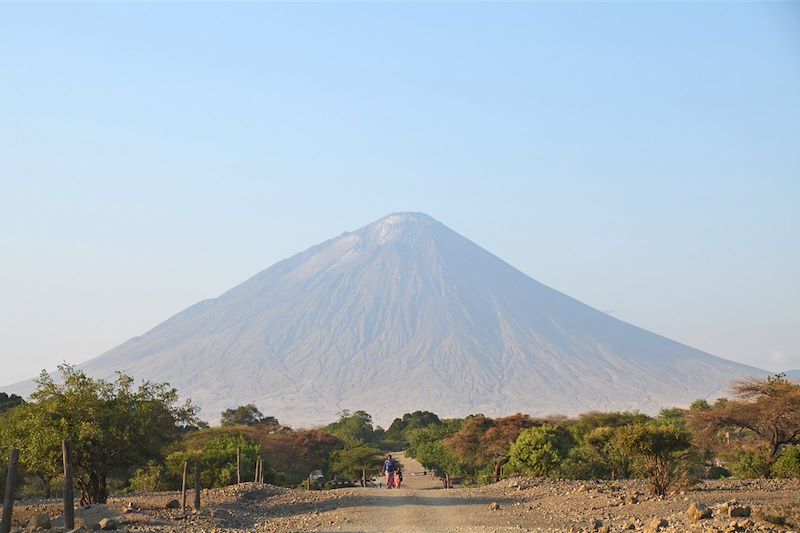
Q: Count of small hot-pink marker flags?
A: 0